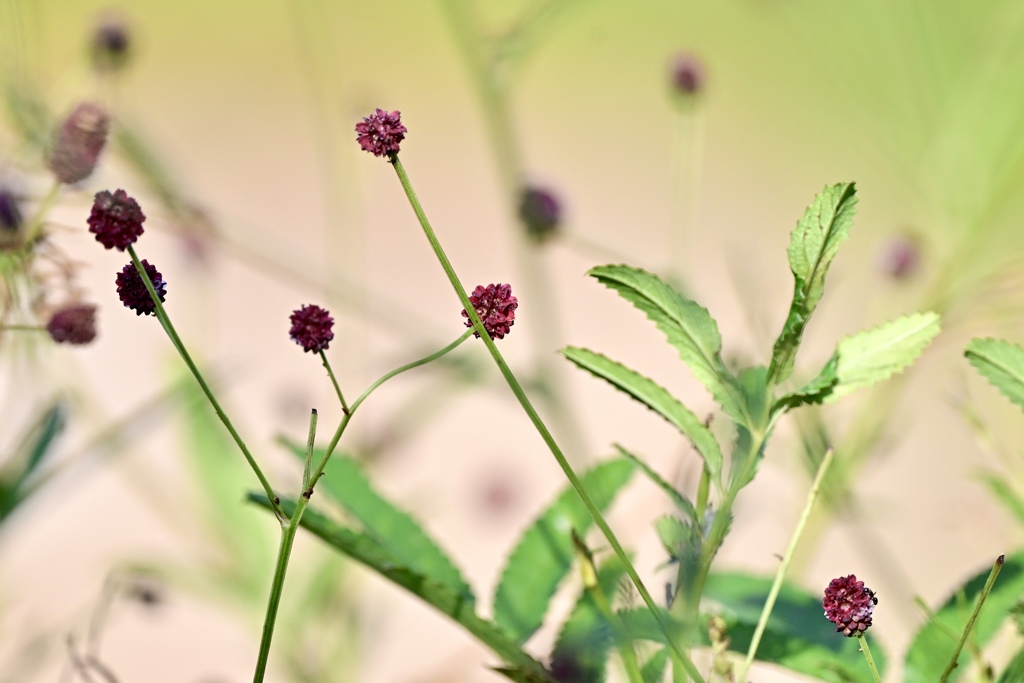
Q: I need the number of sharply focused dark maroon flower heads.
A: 6